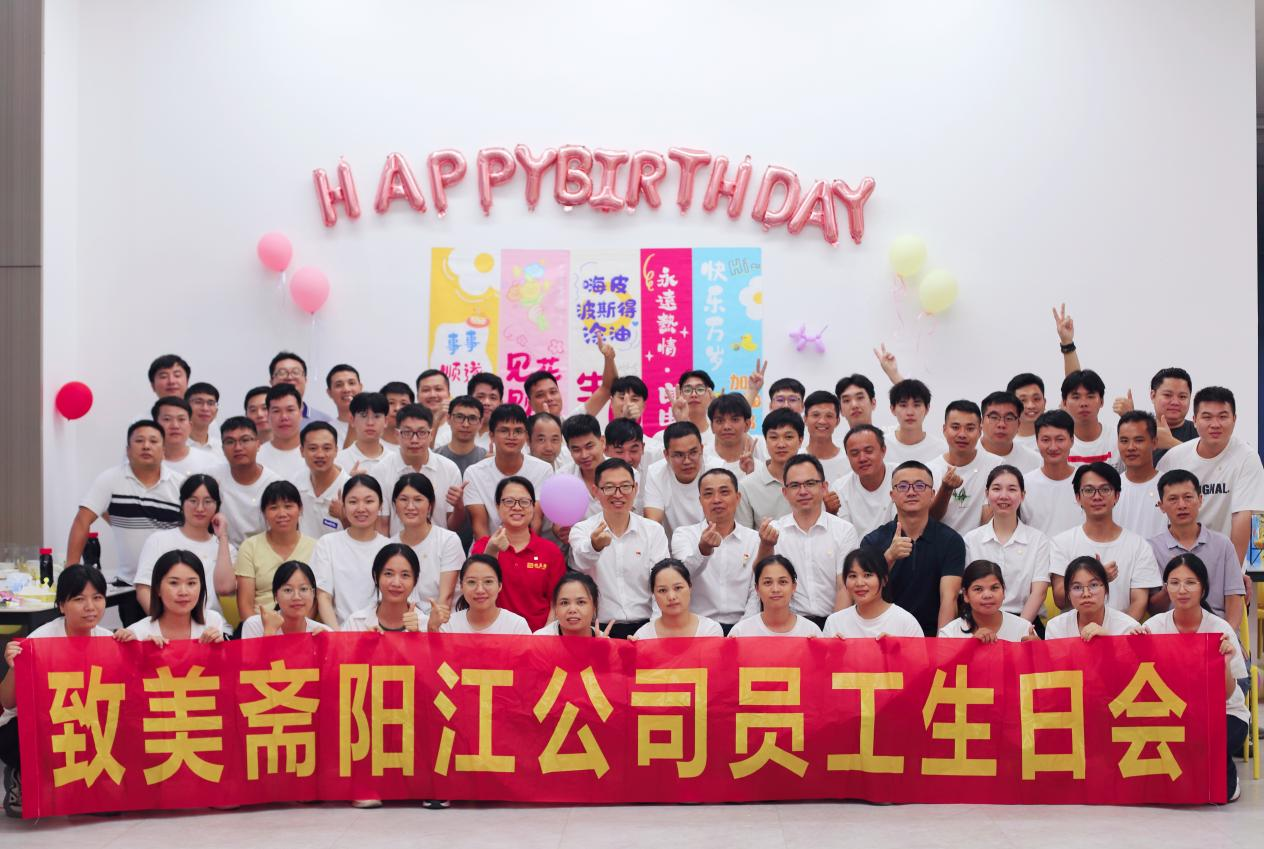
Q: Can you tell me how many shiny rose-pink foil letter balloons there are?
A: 13